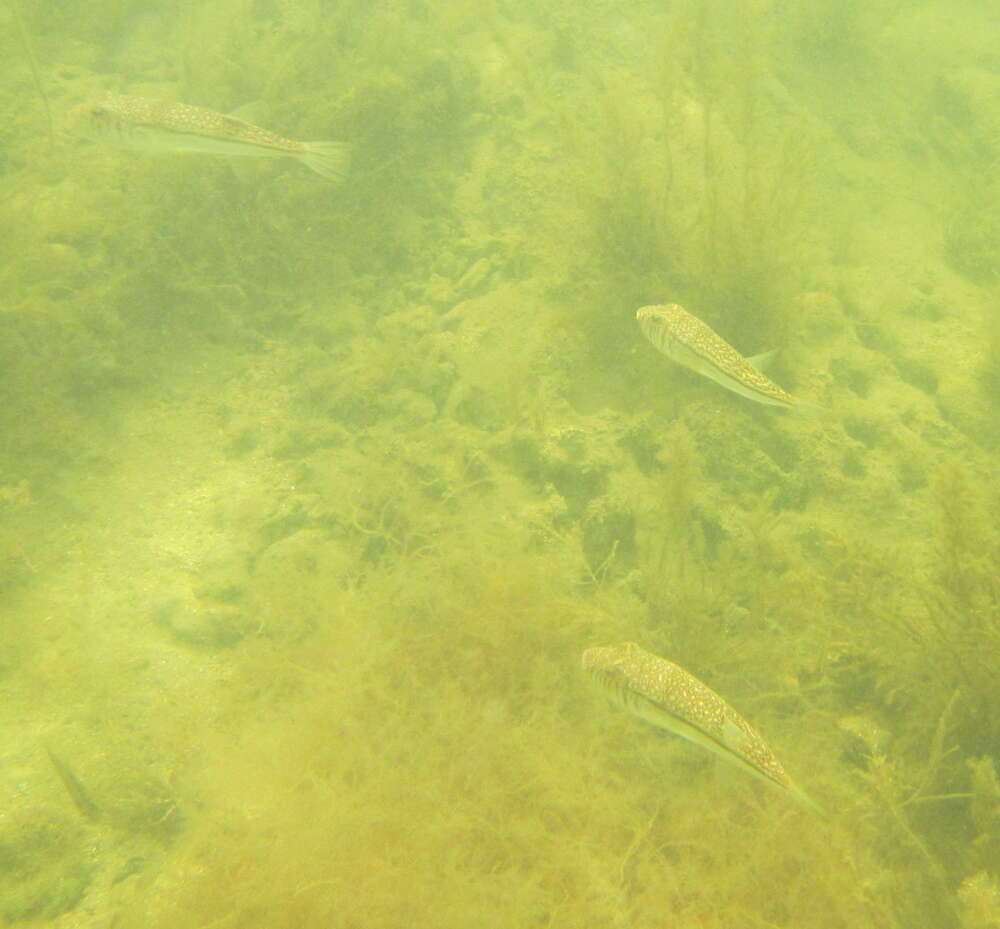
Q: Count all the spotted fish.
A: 3